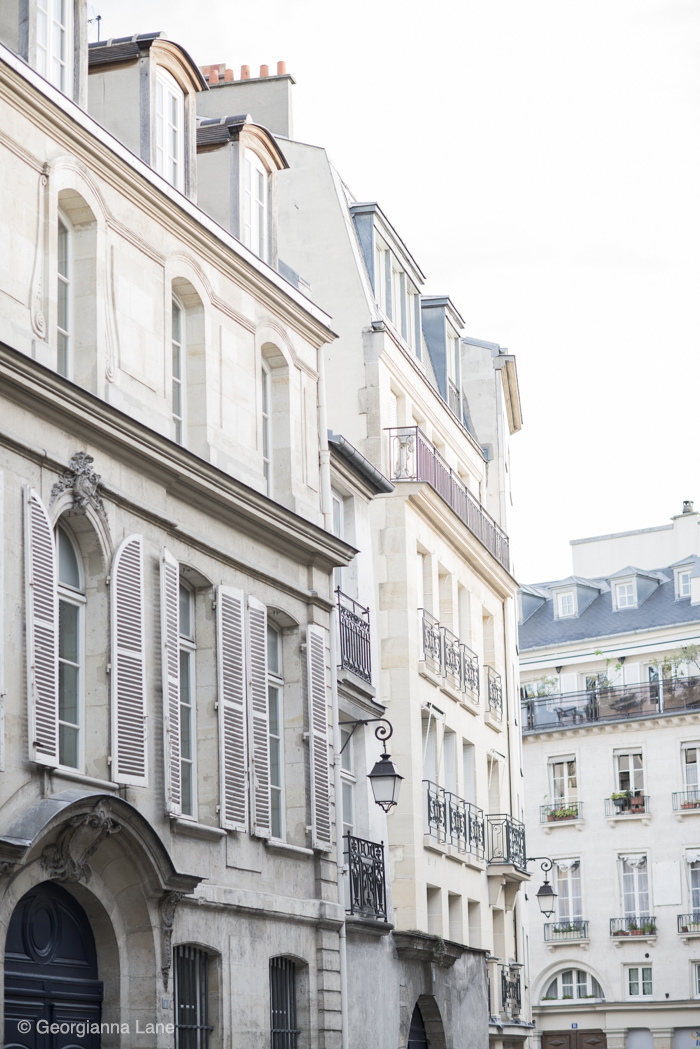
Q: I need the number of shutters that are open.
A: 6